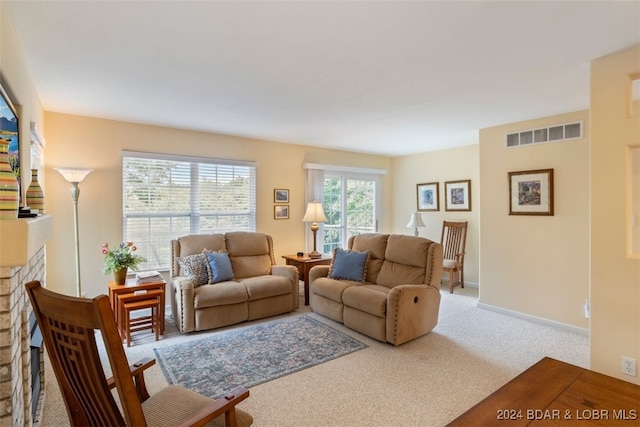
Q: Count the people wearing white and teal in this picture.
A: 0